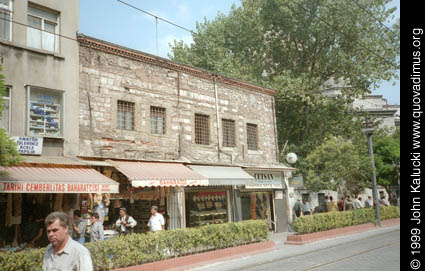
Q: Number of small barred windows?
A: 5